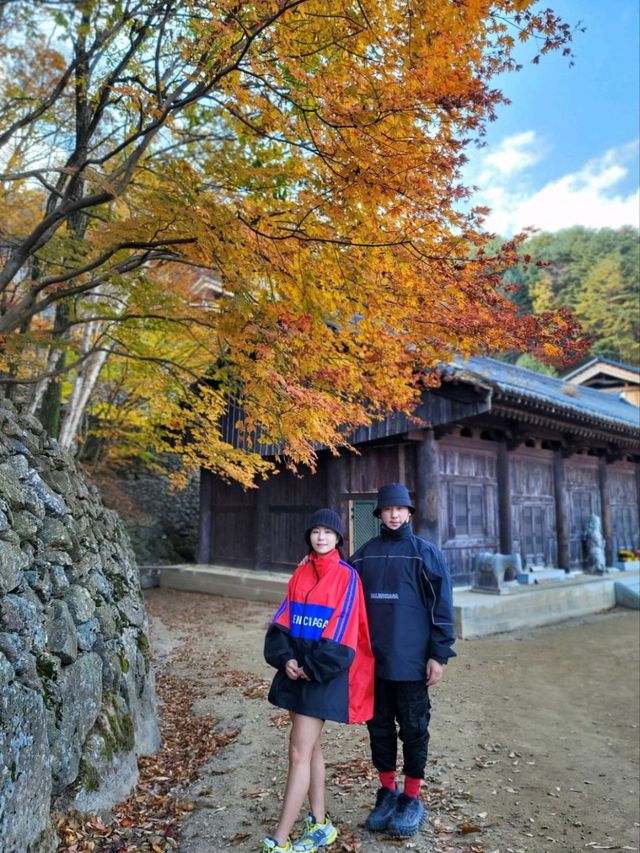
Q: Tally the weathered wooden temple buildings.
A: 1